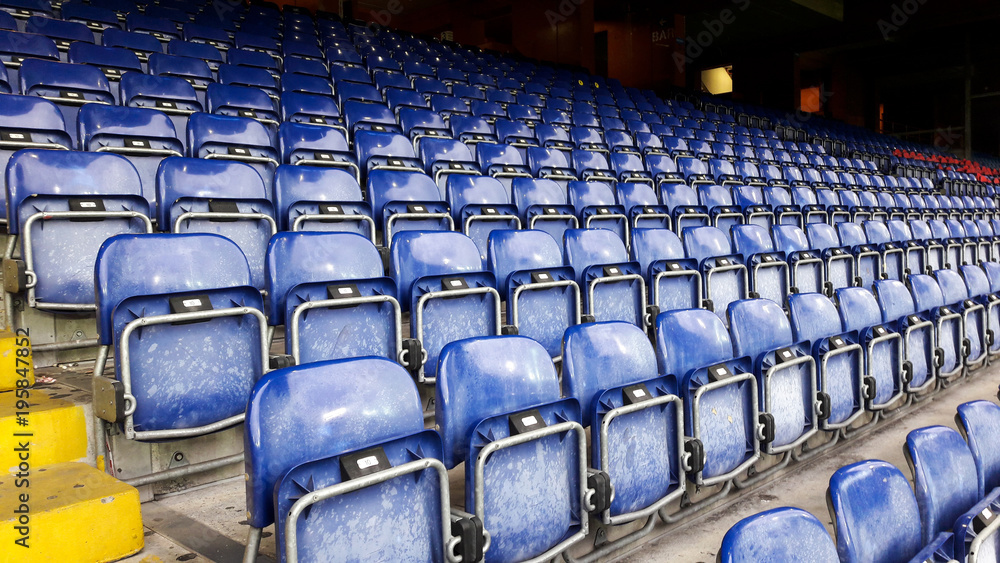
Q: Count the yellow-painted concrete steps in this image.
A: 3